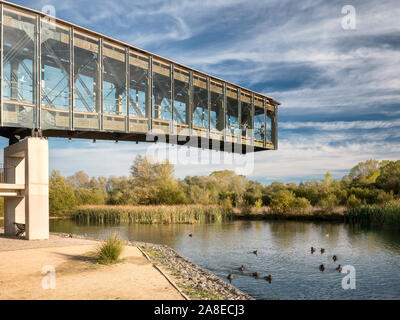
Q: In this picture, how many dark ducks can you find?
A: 11